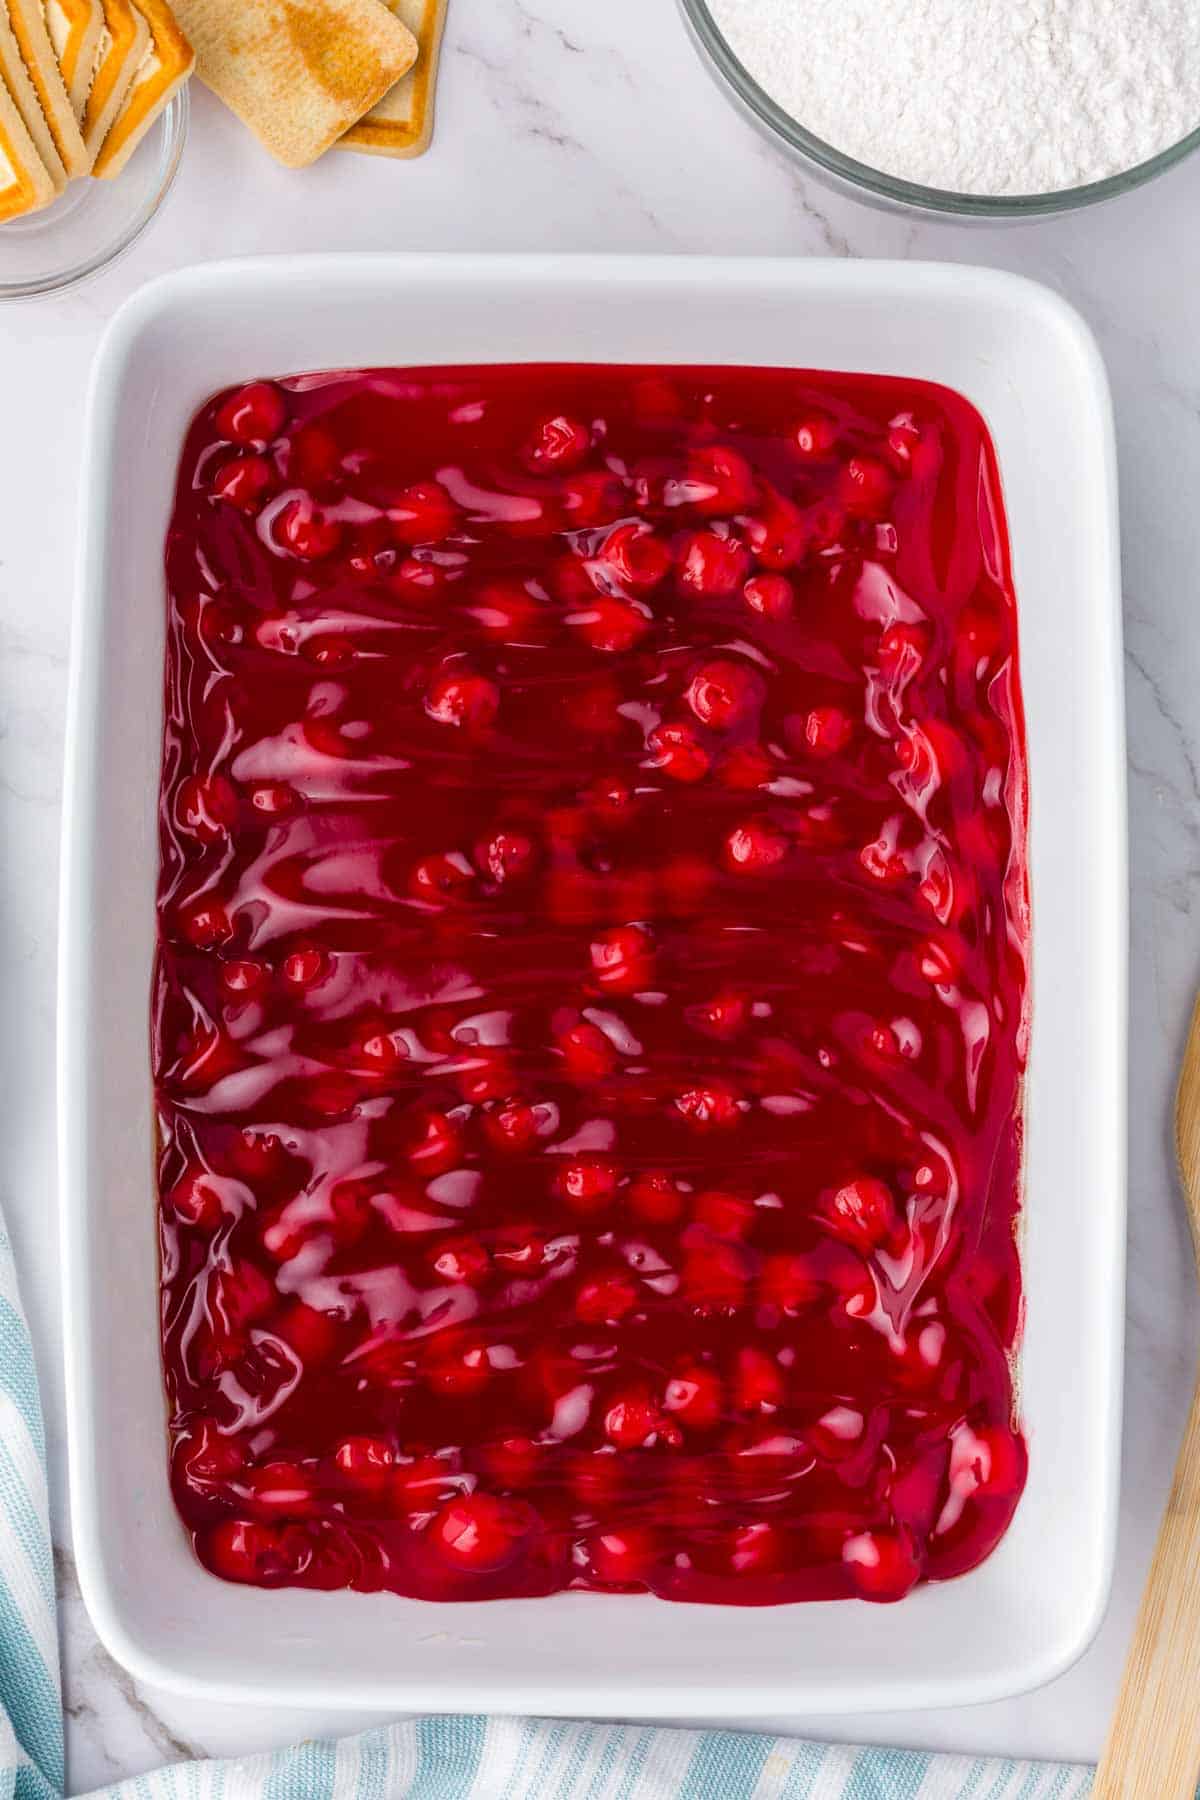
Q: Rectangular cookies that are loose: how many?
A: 2